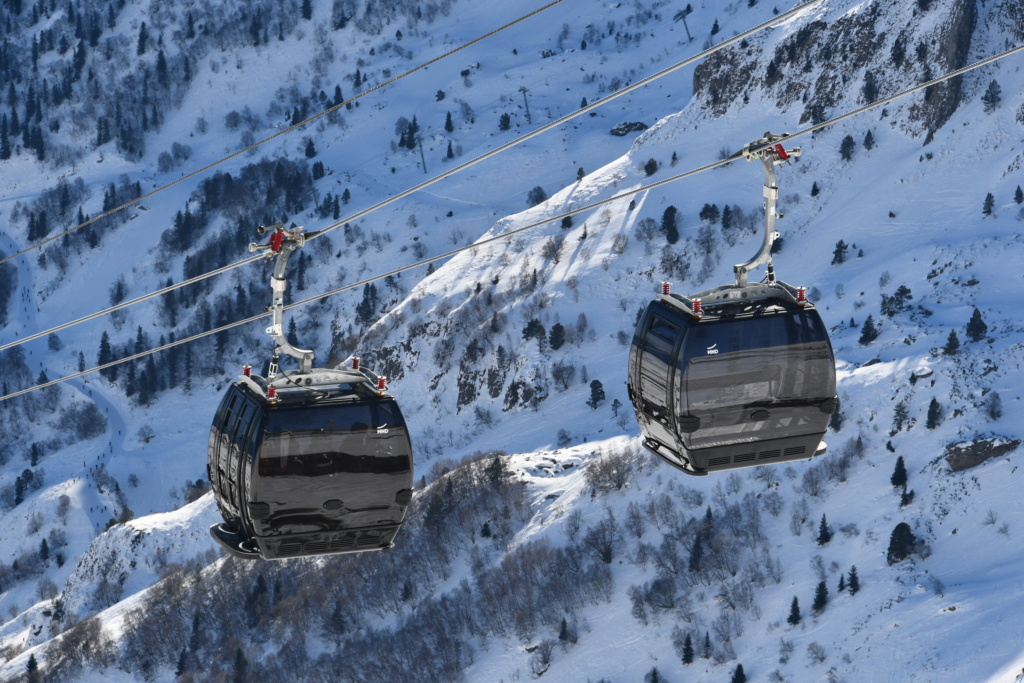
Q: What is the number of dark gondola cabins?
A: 2